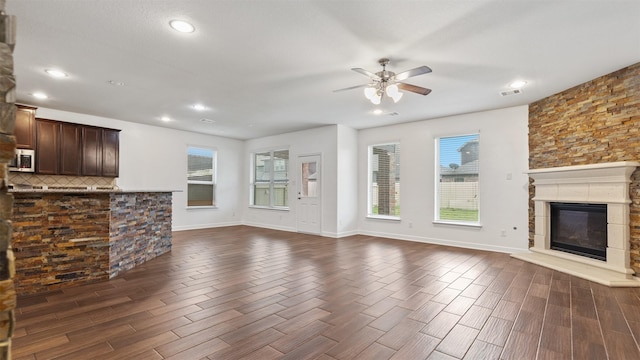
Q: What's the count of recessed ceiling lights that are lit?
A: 7